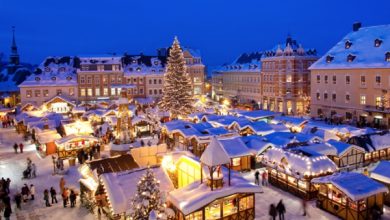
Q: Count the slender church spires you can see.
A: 1